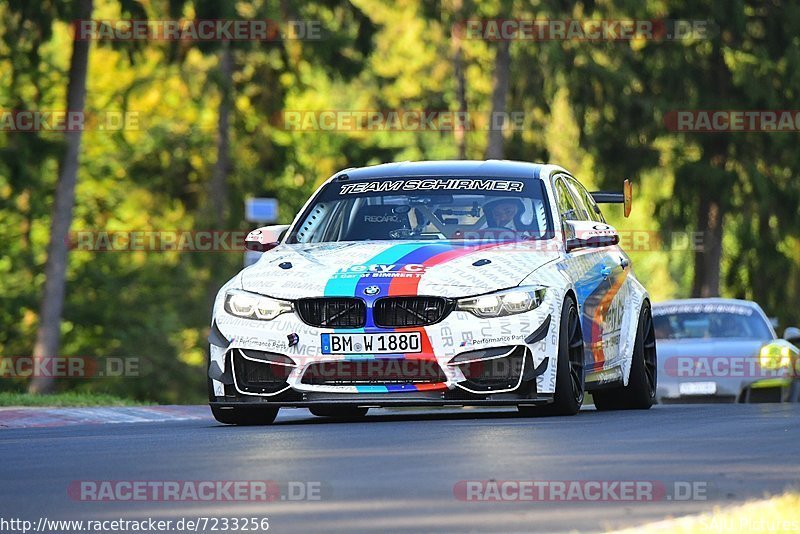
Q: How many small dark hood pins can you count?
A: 2